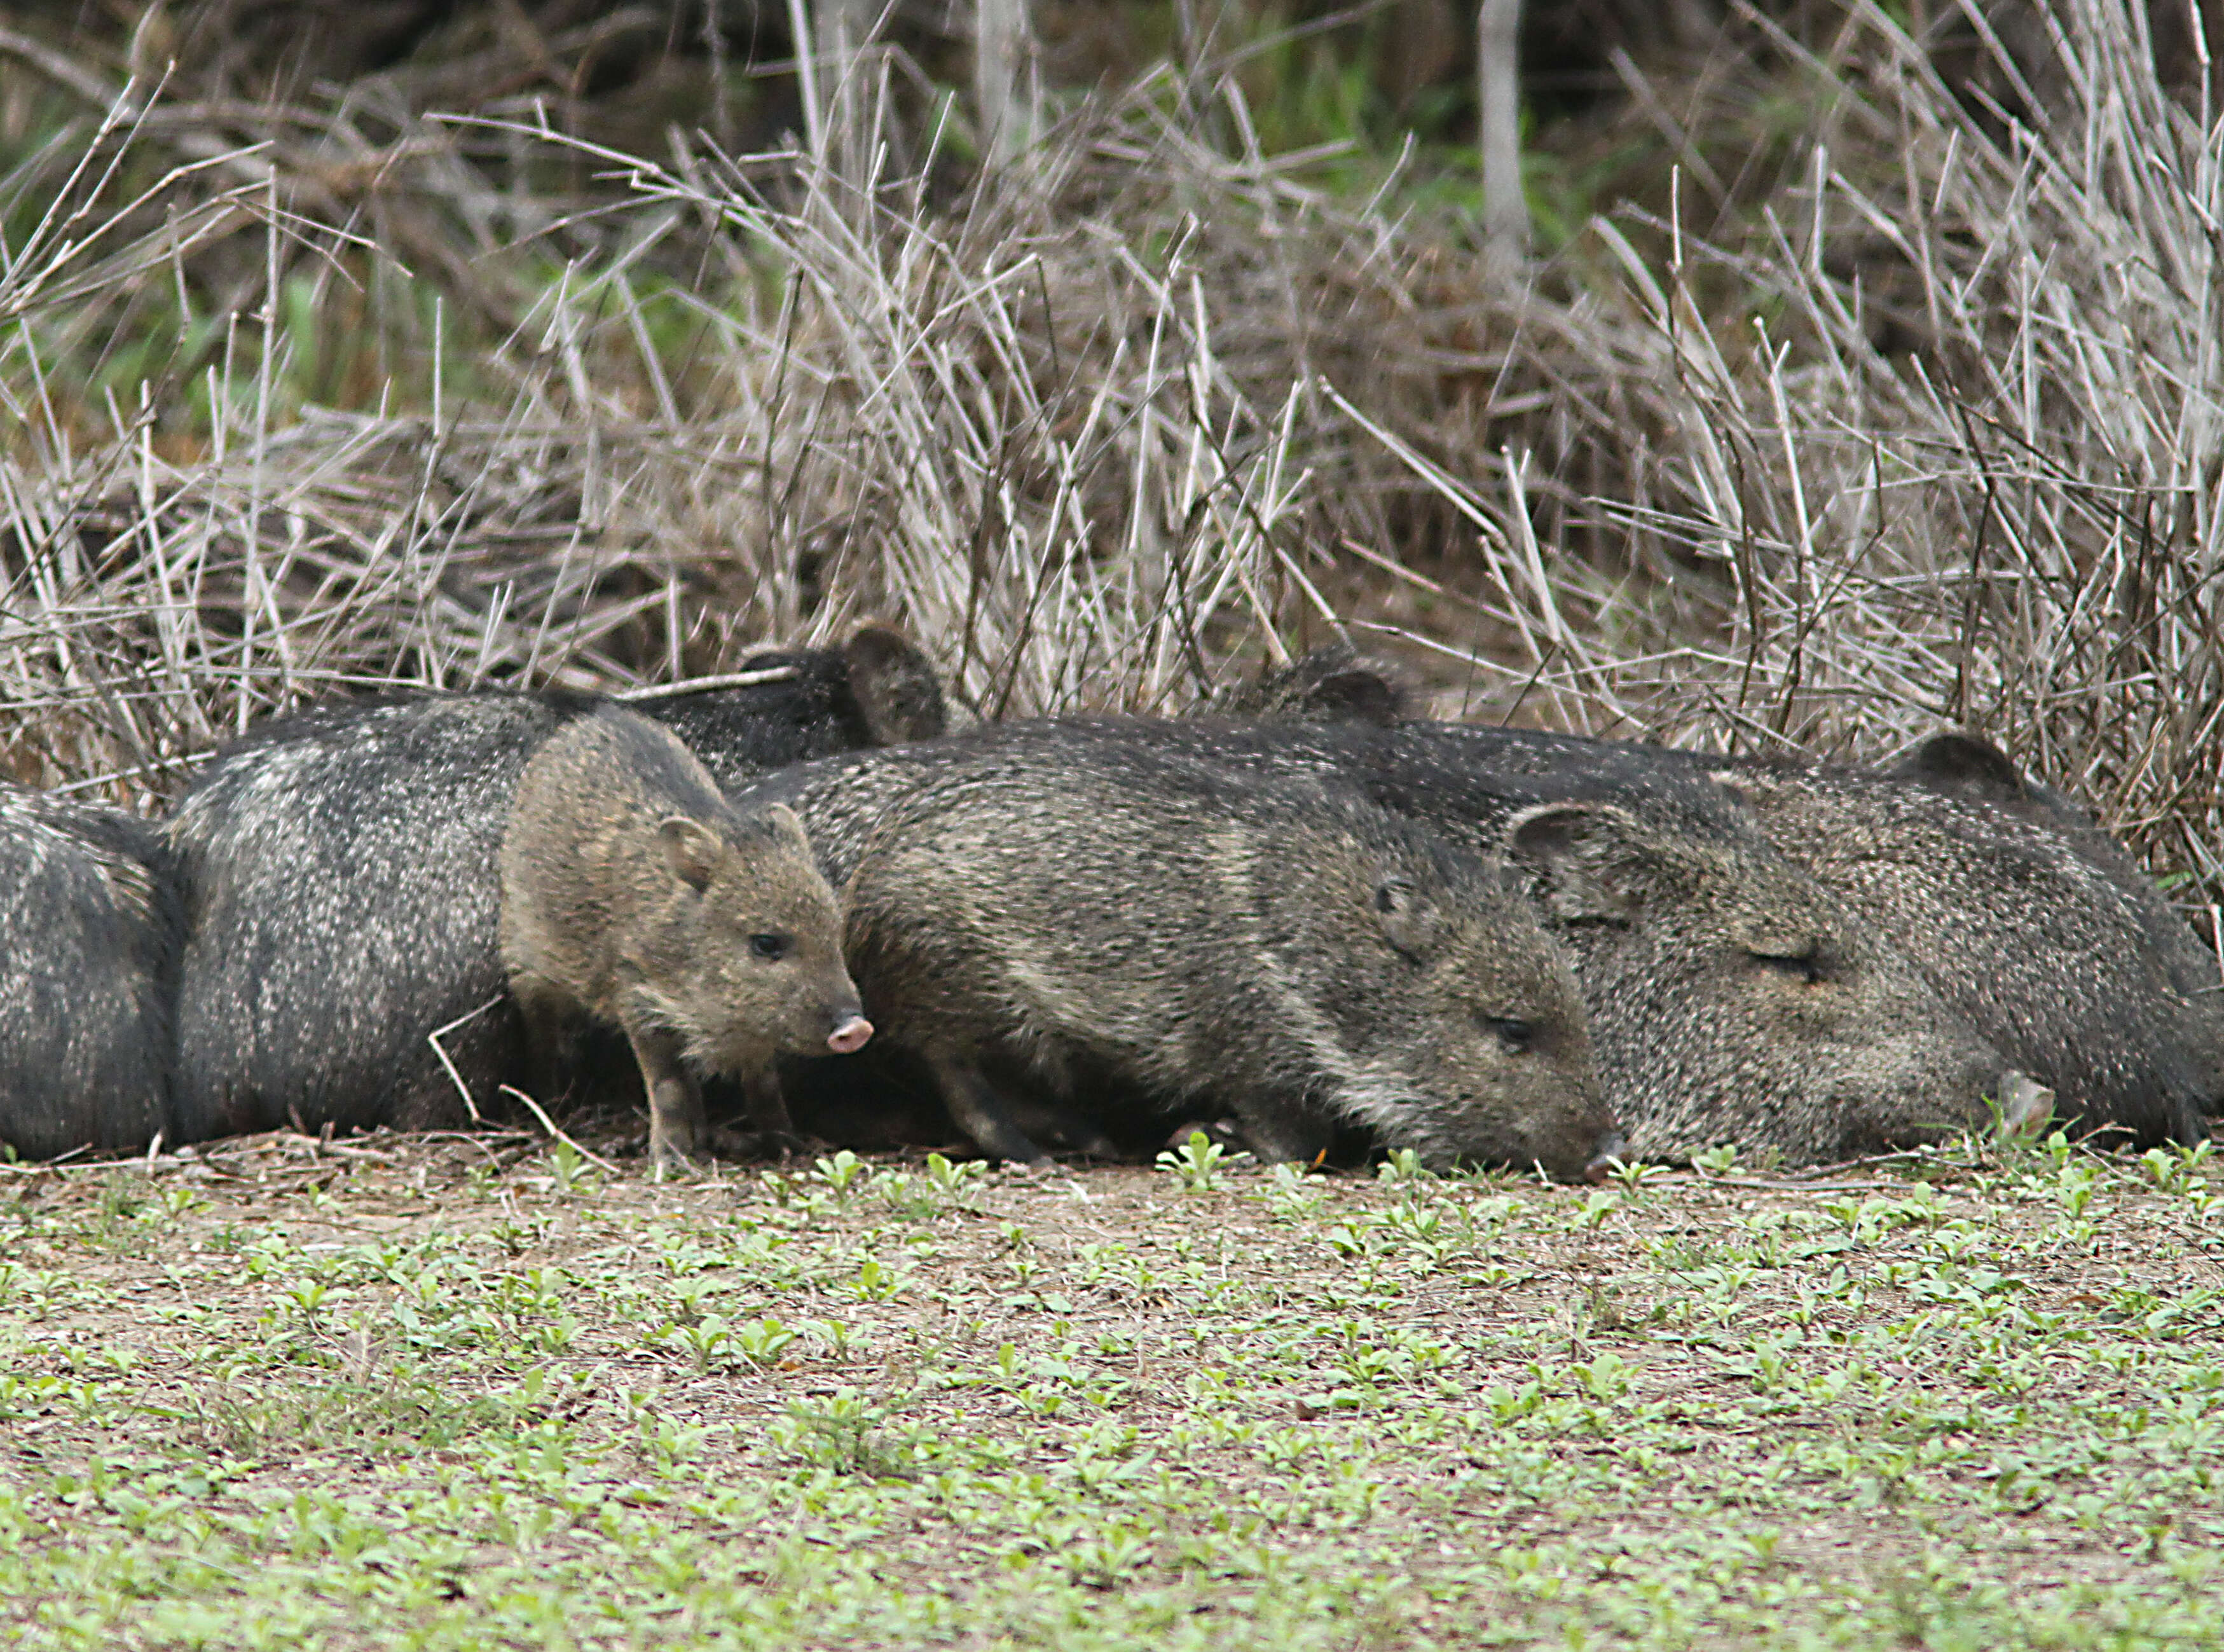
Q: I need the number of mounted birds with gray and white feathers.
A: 0